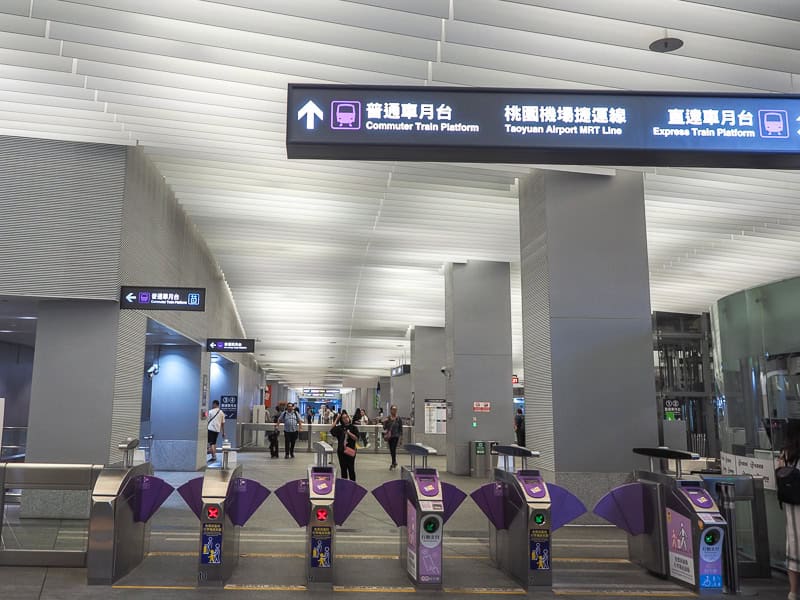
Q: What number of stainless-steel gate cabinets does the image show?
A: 6